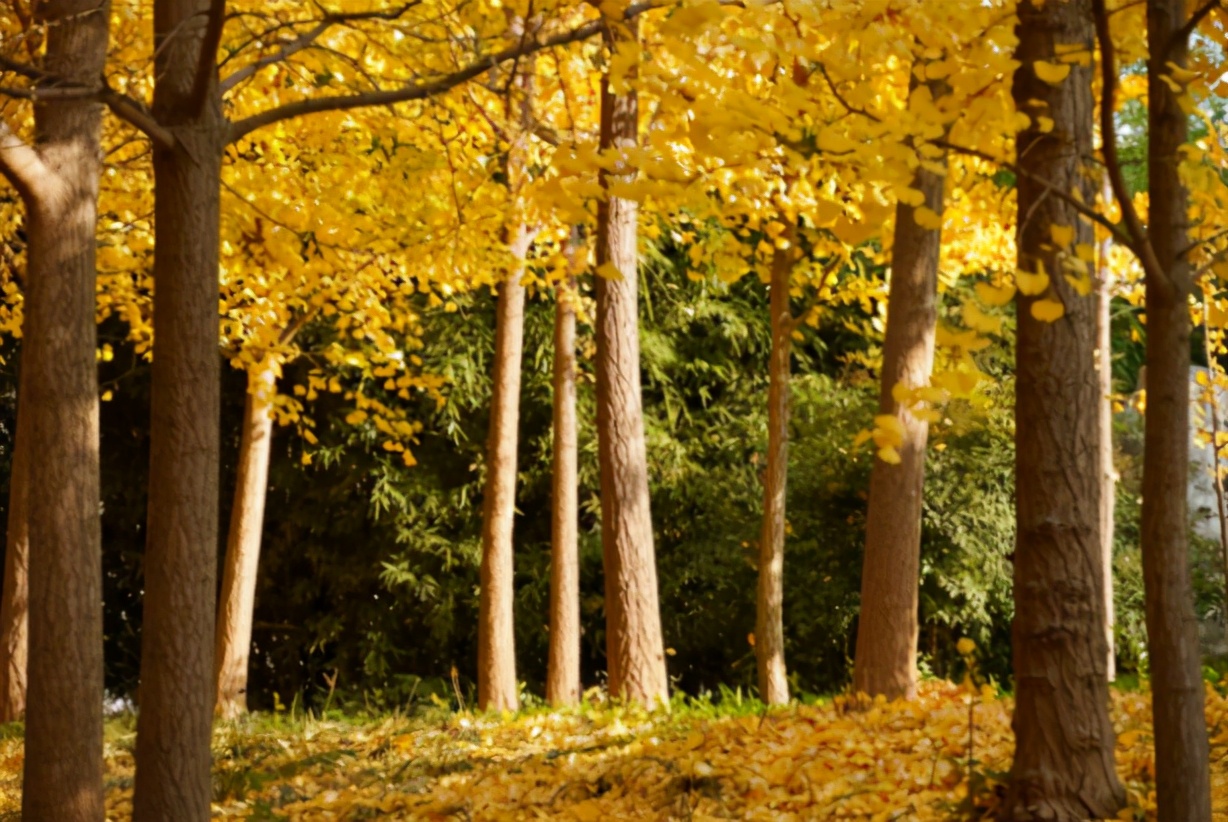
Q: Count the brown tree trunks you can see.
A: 12